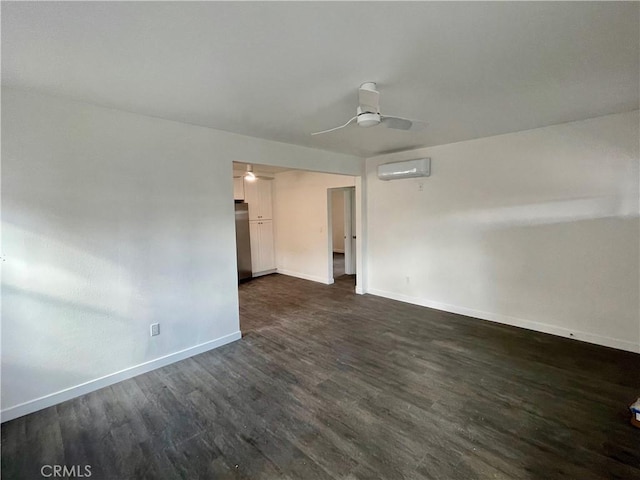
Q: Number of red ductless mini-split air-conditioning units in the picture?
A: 0